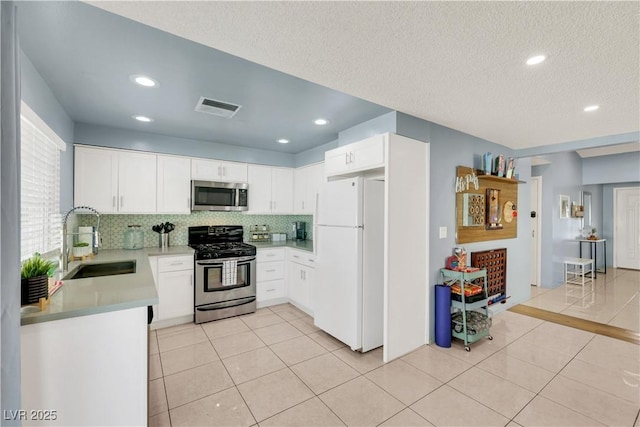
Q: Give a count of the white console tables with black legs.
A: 1